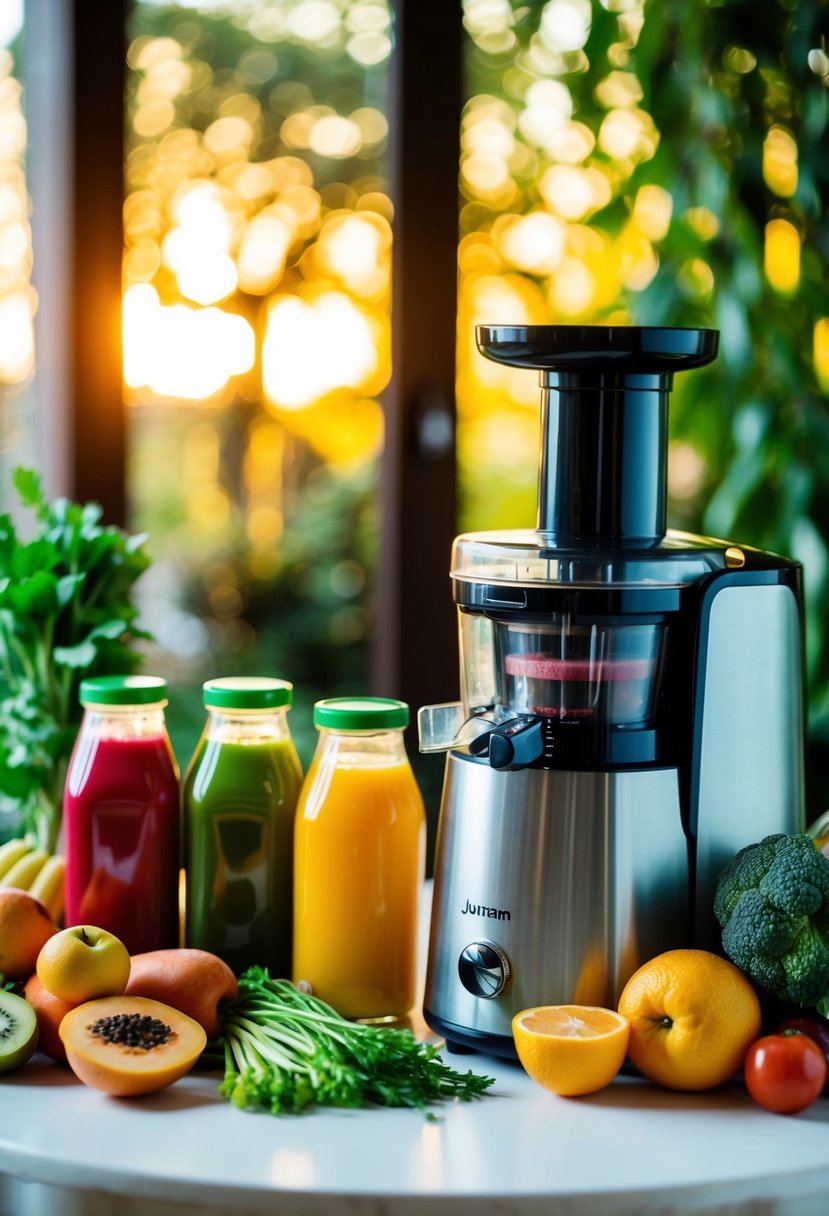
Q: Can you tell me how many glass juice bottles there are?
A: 3